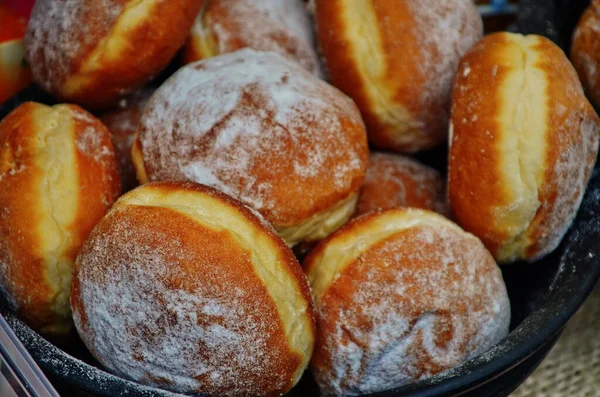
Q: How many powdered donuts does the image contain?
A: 11